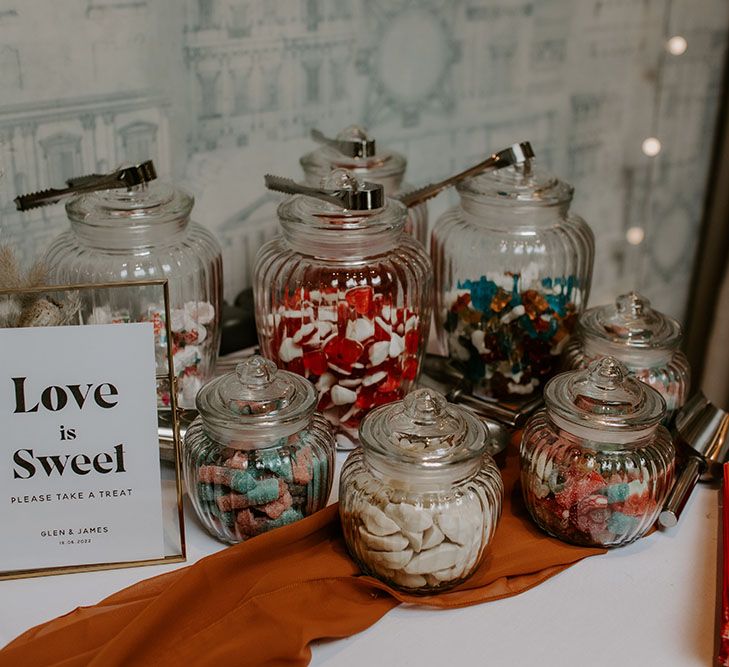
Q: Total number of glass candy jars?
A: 8